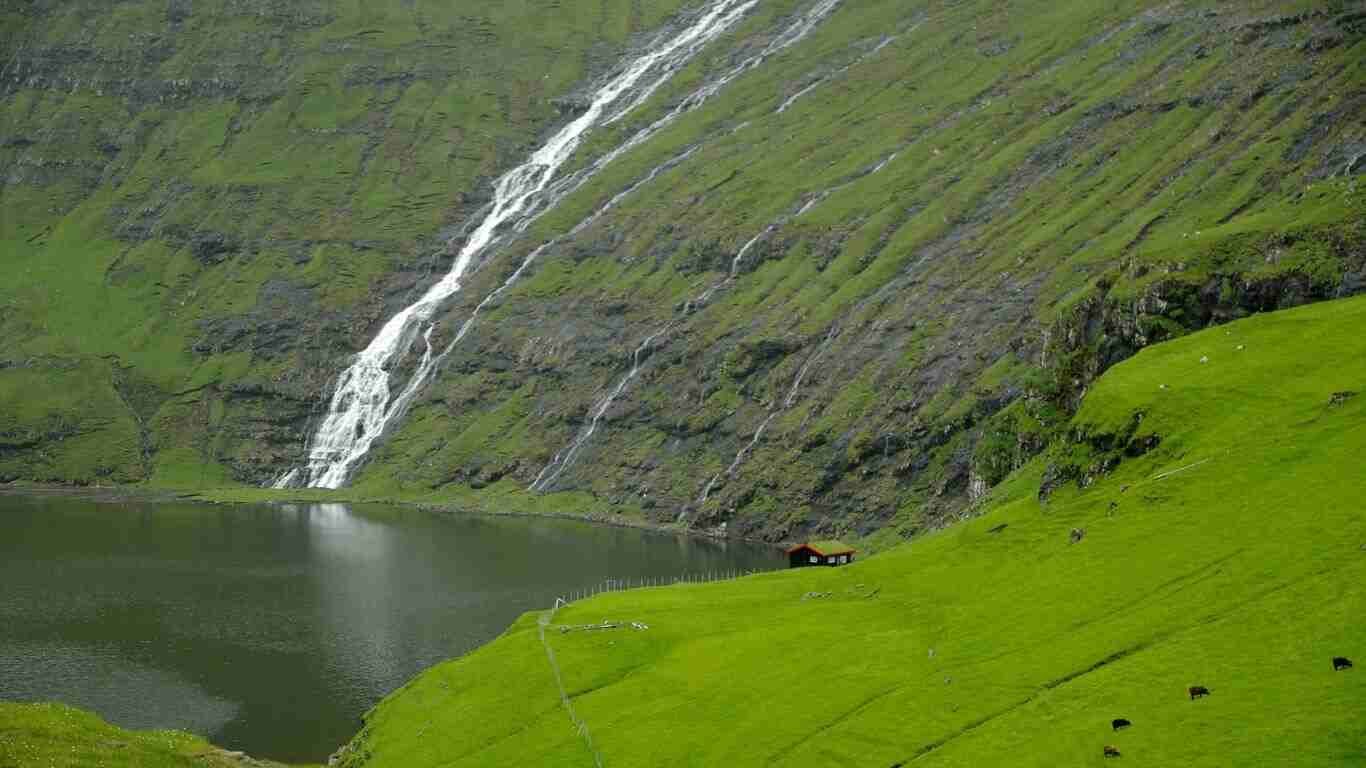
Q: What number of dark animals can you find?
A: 4